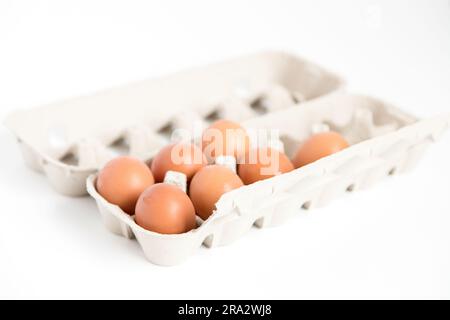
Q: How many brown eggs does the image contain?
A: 7